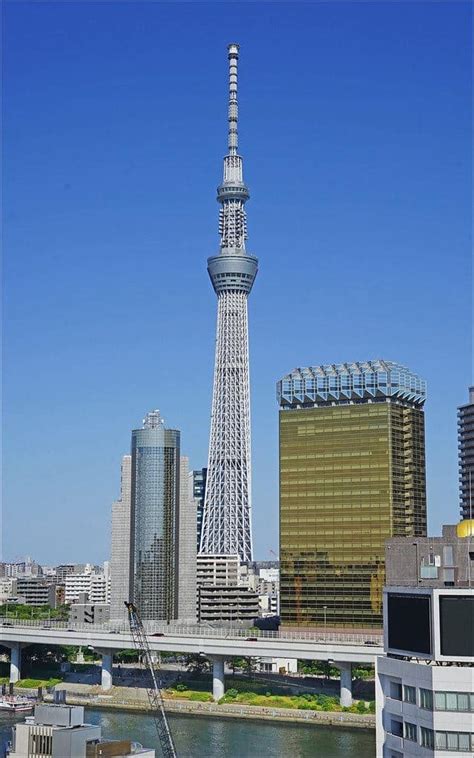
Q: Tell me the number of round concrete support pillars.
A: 4